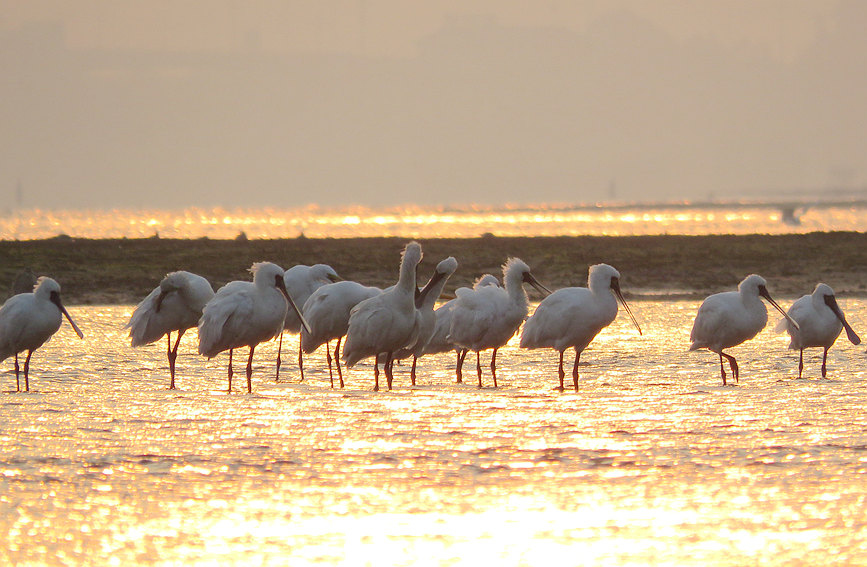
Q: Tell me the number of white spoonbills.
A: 12